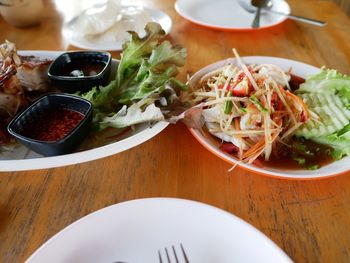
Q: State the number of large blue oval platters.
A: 0